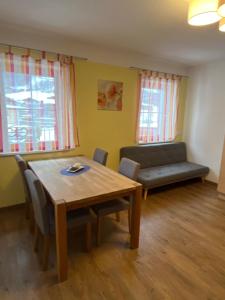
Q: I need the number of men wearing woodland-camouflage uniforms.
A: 0